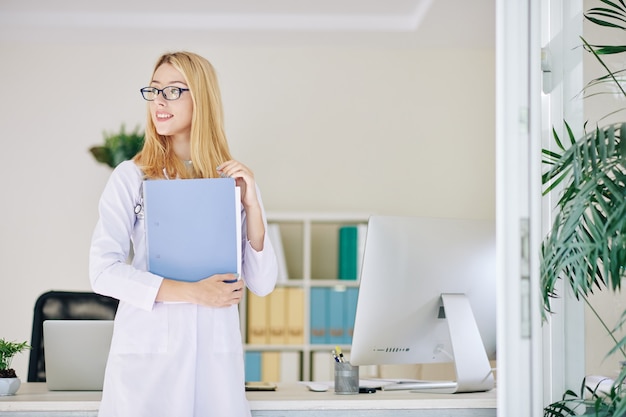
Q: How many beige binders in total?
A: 4